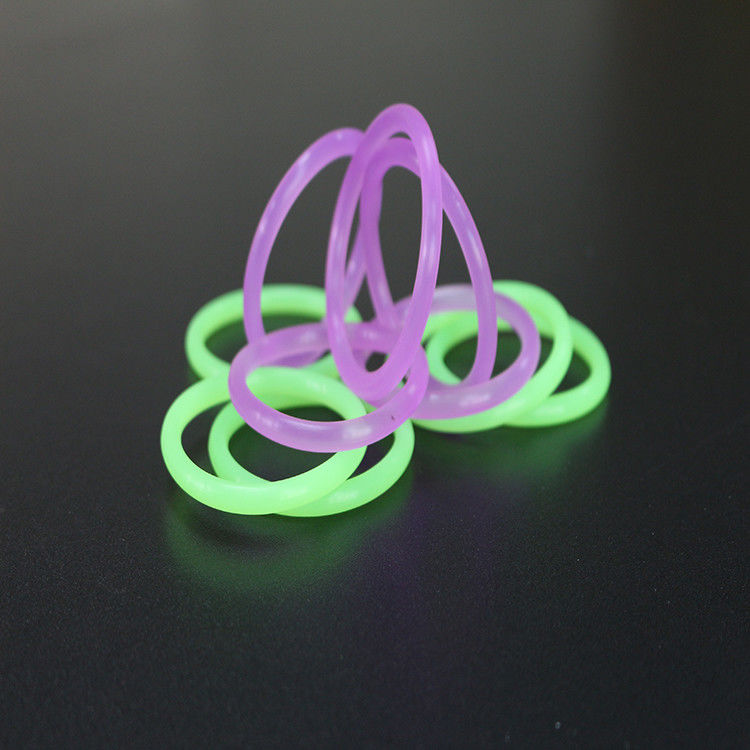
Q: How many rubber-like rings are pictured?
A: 10